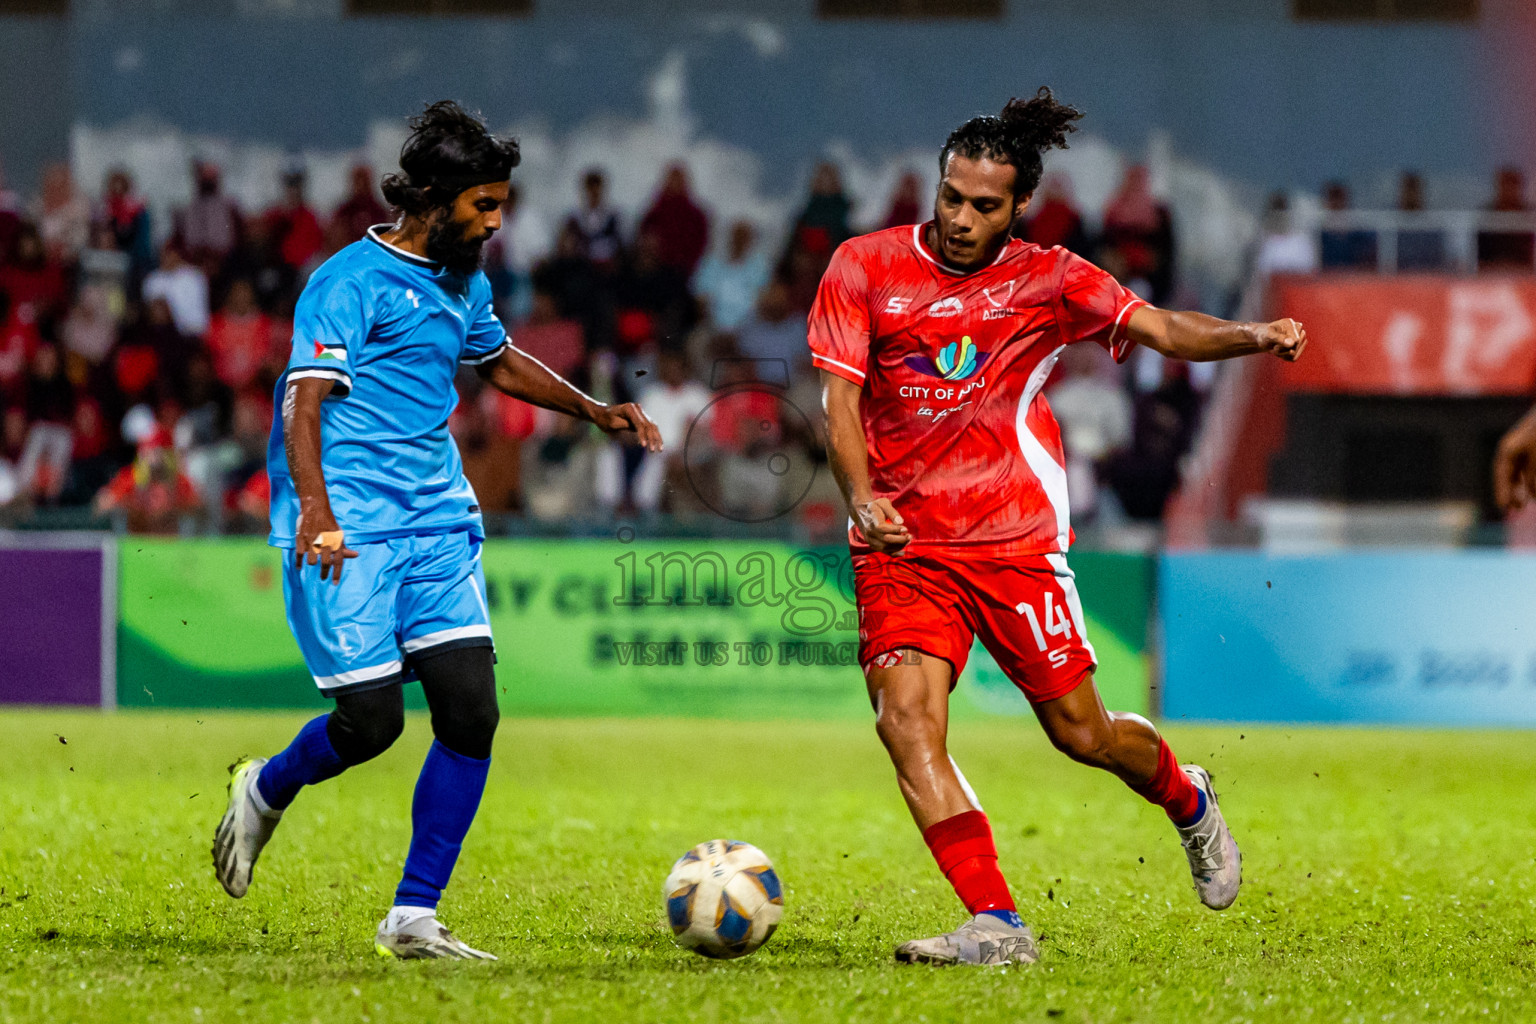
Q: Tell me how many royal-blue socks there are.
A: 2